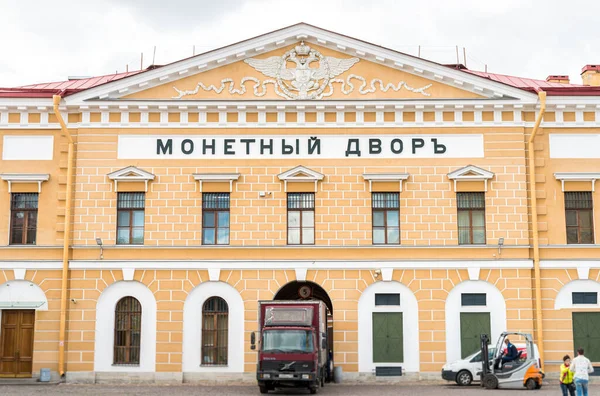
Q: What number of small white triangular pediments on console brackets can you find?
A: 3